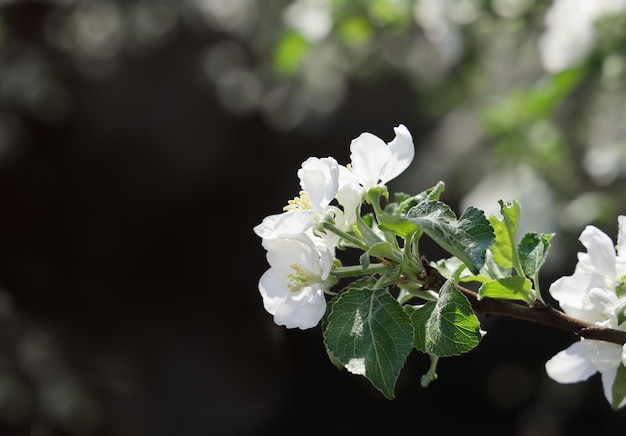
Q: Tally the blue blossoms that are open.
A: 0